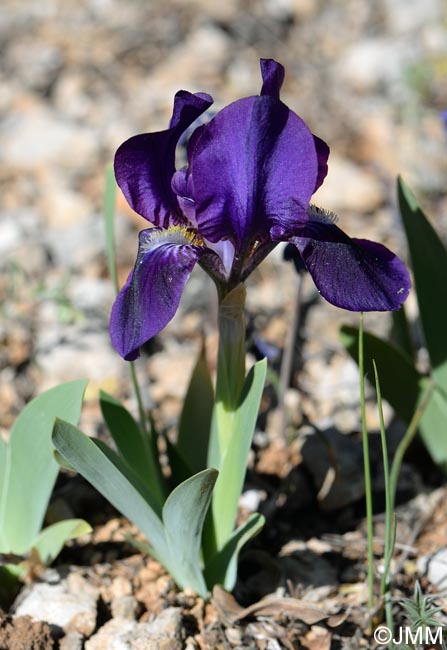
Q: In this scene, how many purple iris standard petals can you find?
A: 3